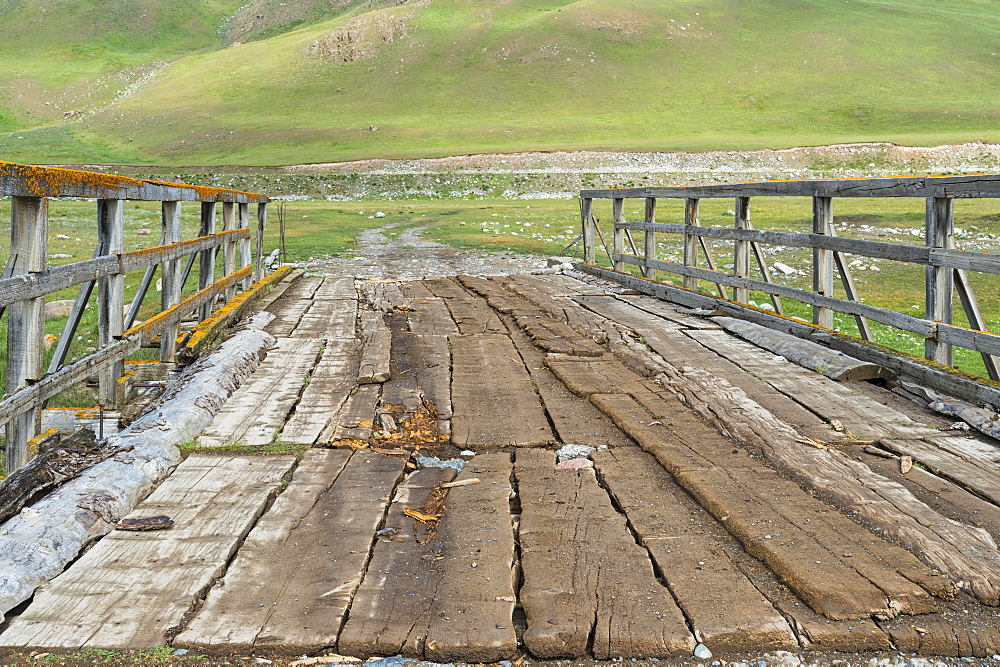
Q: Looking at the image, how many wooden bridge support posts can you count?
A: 14